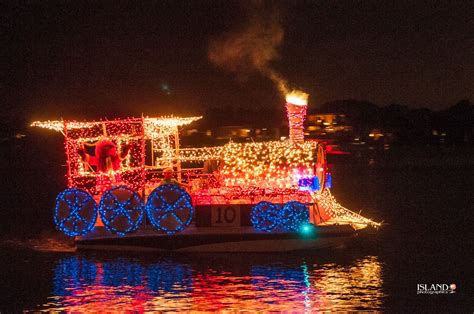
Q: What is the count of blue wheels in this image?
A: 5